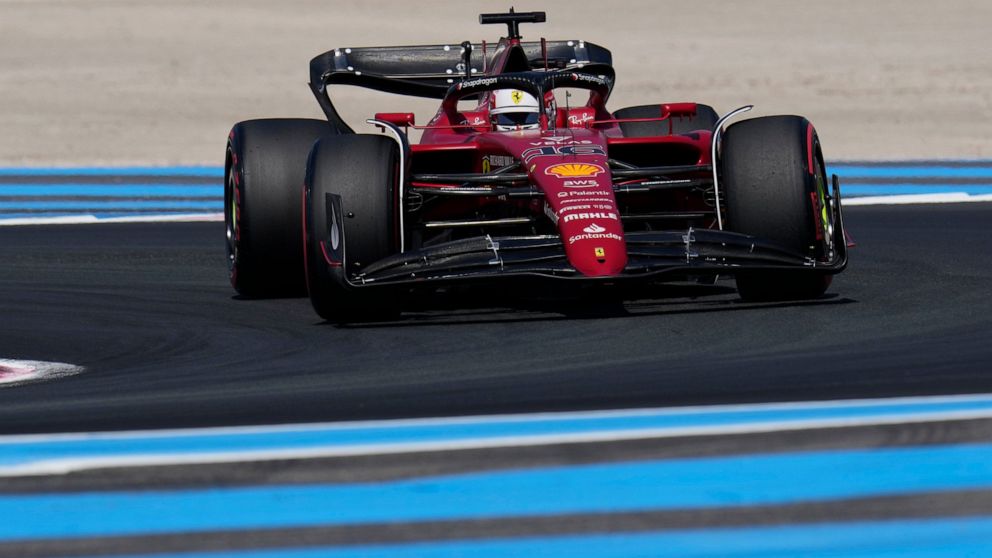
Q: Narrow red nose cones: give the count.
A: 1